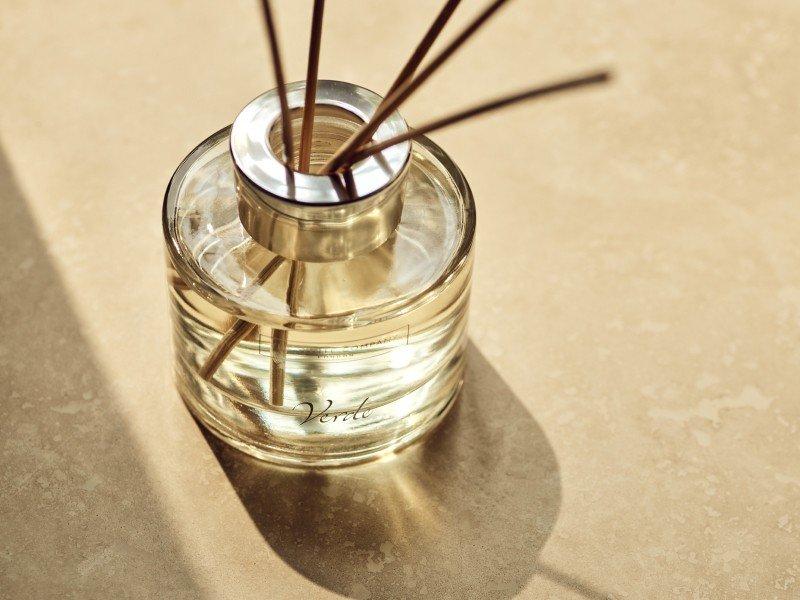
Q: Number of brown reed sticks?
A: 5